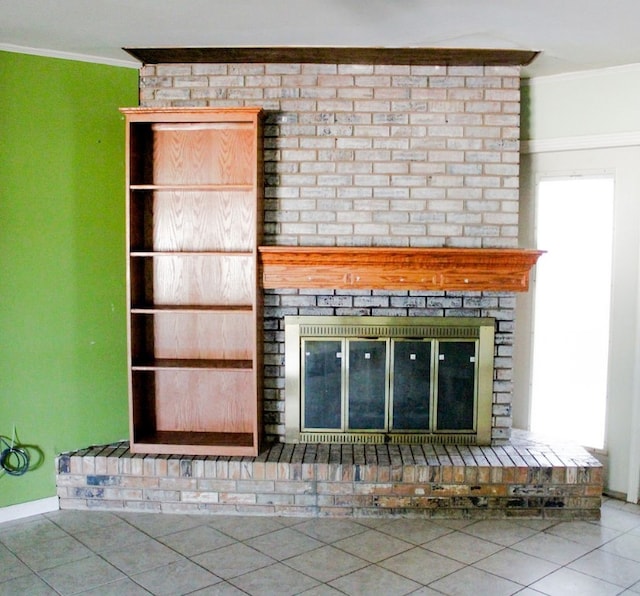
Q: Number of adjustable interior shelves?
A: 4